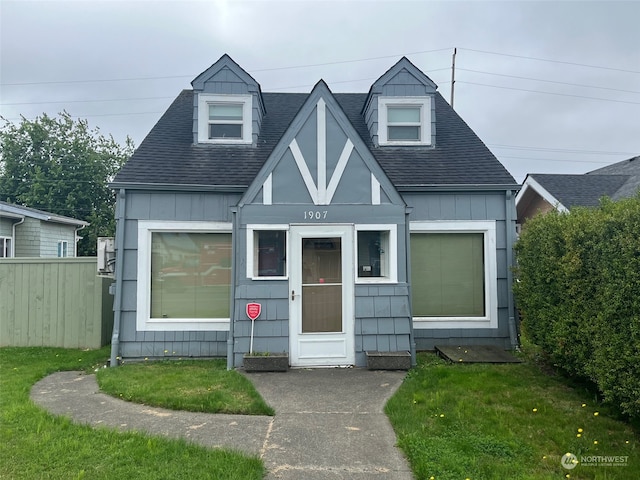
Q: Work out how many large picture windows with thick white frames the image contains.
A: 2